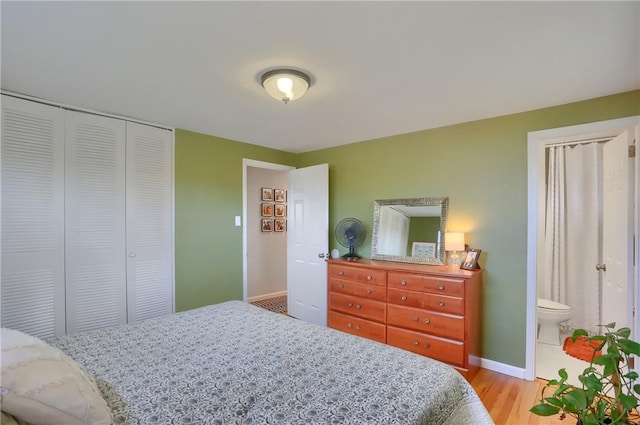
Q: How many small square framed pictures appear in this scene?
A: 6